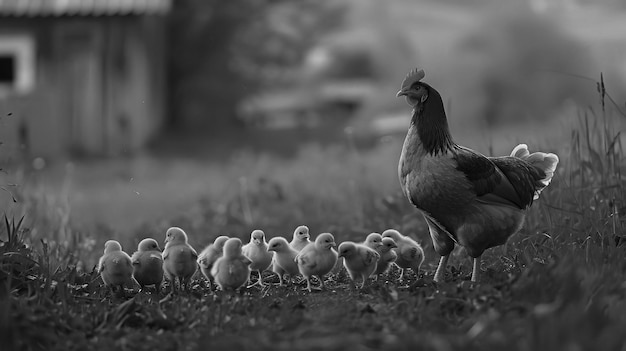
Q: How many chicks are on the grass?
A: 13